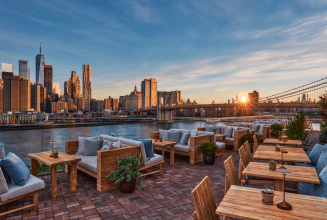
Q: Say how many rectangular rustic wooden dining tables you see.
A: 4